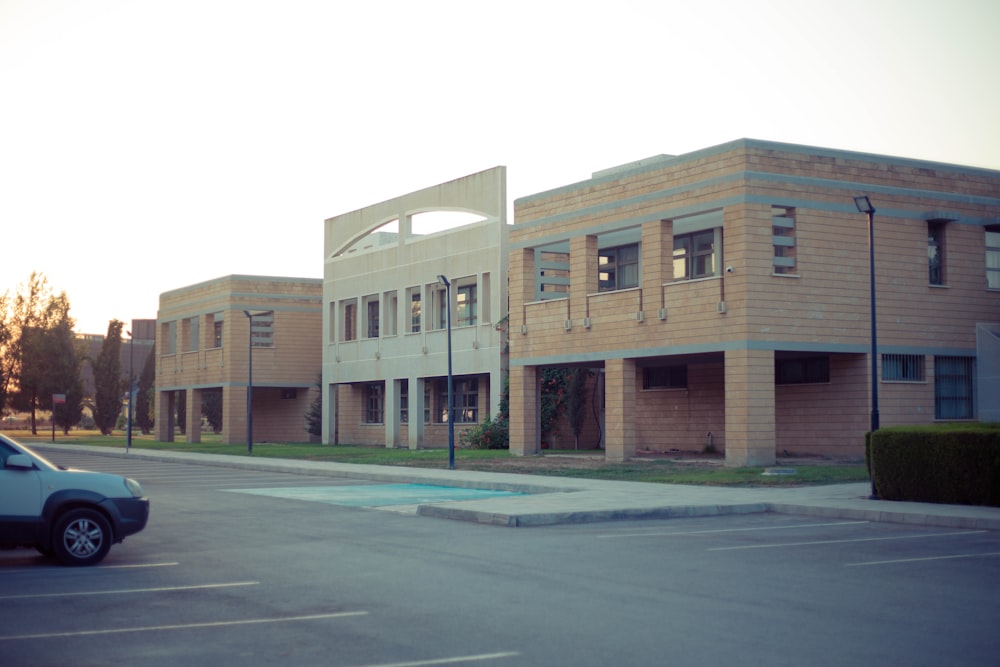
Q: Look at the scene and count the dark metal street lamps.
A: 4